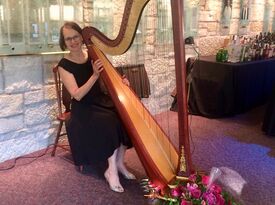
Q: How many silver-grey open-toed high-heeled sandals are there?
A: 2